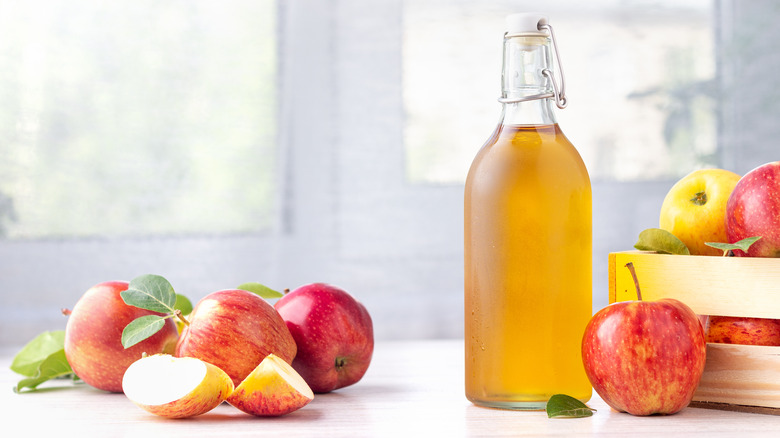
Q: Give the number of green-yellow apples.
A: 1